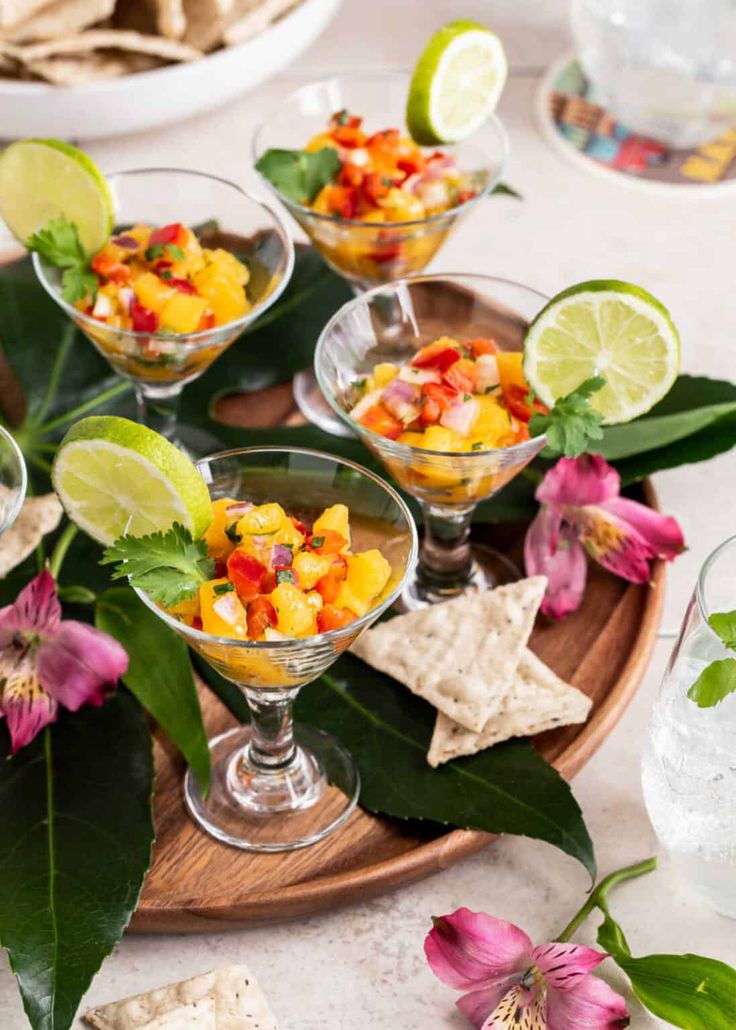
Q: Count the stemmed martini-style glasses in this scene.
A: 4